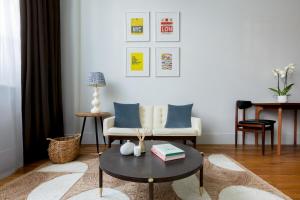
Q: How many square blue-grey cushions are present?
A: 2